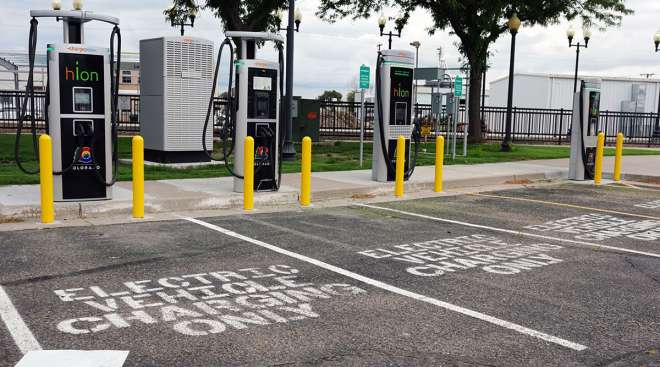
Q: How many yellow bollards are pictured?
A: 8